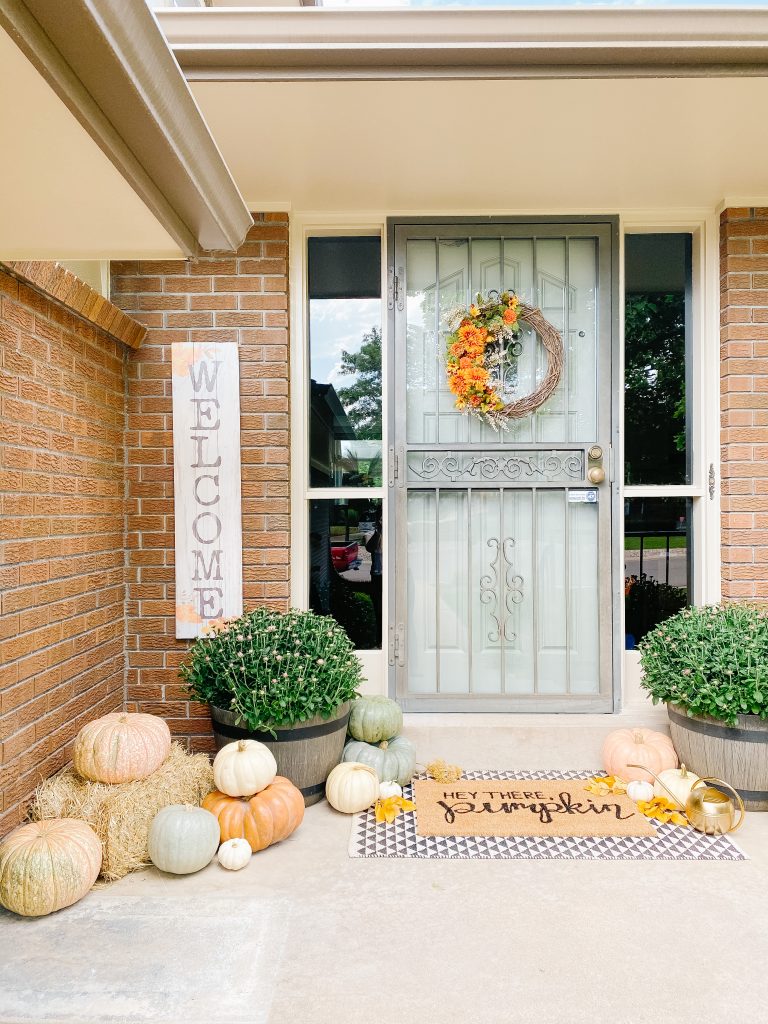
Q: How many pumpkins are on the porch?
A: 13